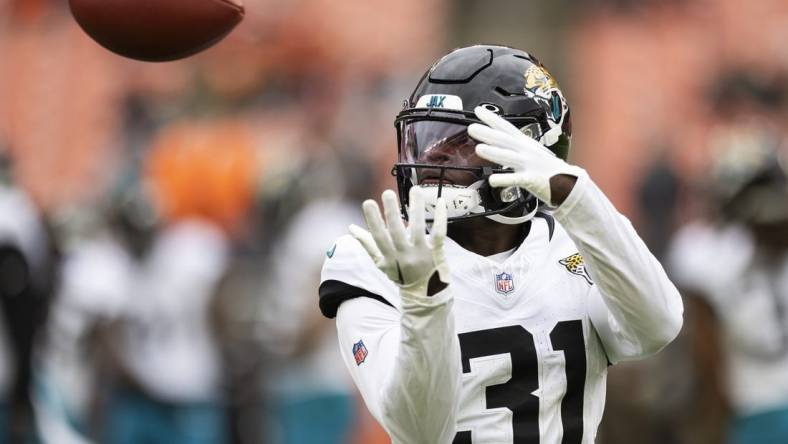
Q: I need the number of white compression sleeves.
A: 2